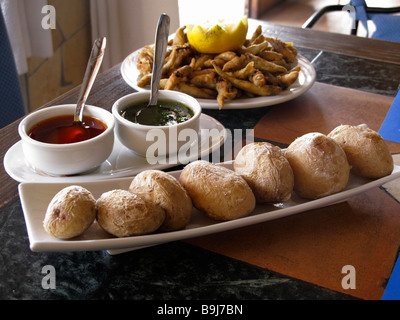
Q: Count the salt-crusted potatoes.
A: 7